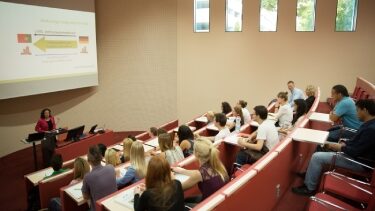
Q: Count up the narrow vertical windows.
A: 5